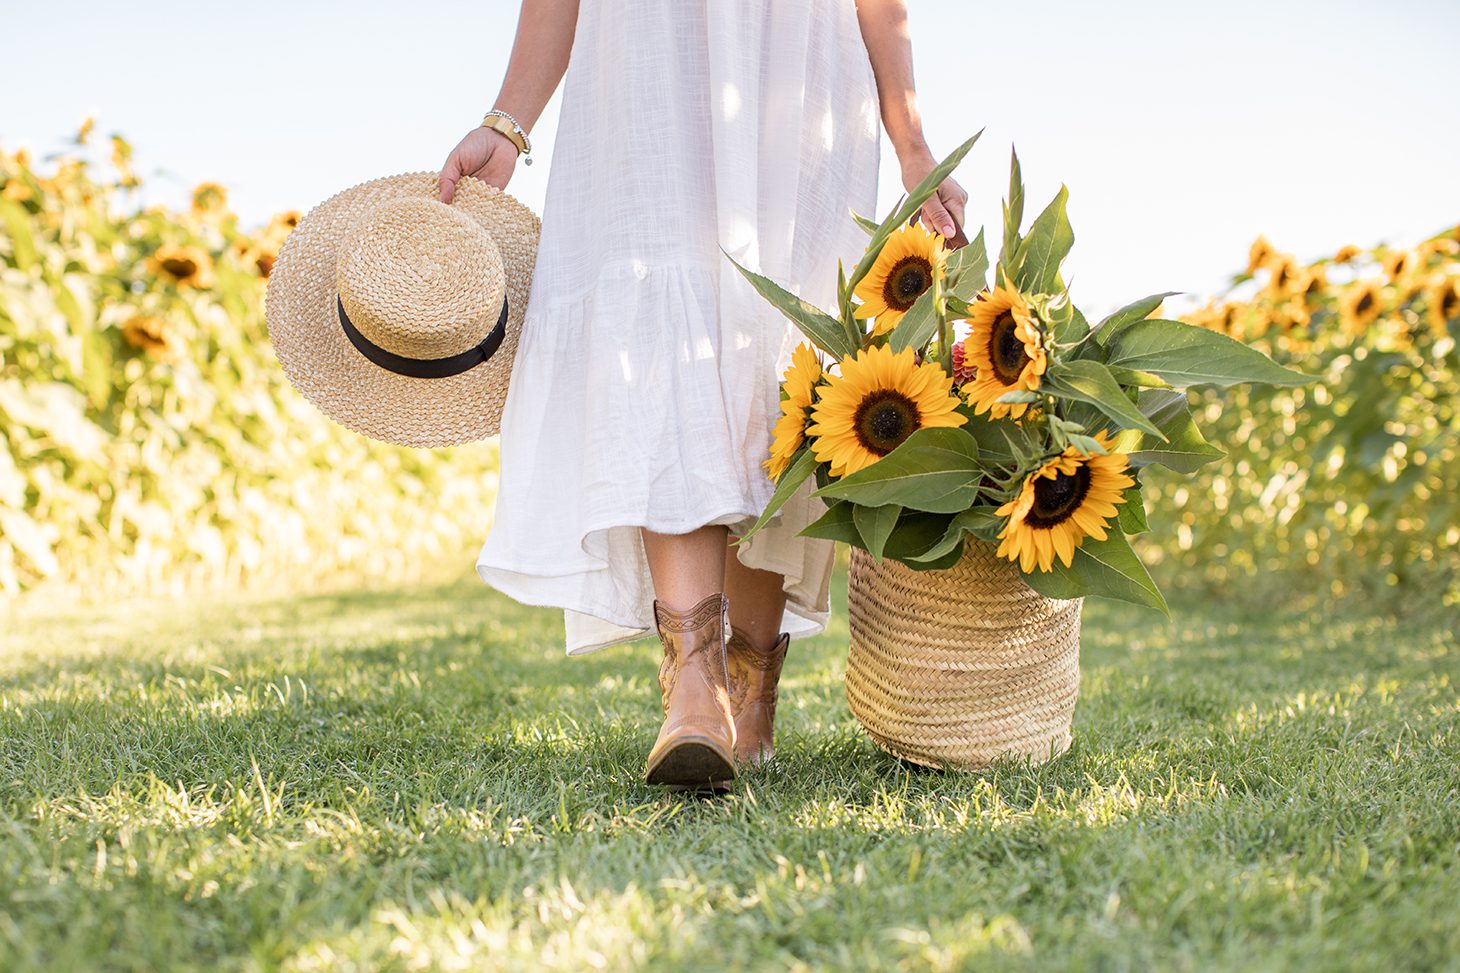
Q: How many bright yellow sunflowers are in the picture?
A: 5